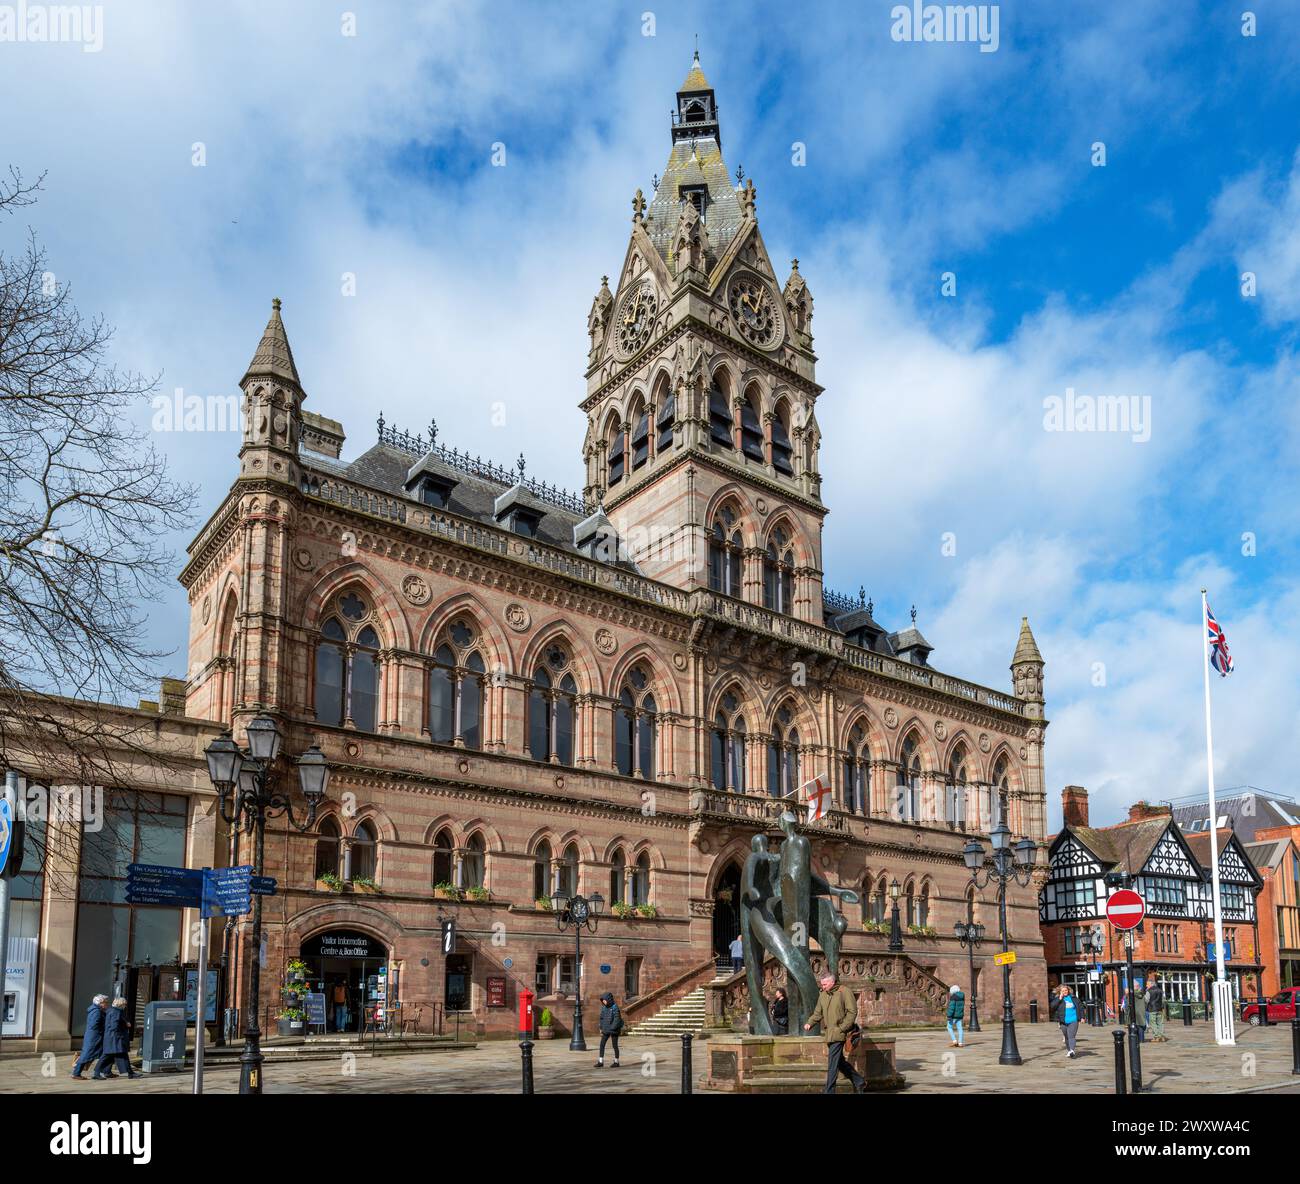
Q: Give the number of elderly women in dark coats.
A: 2